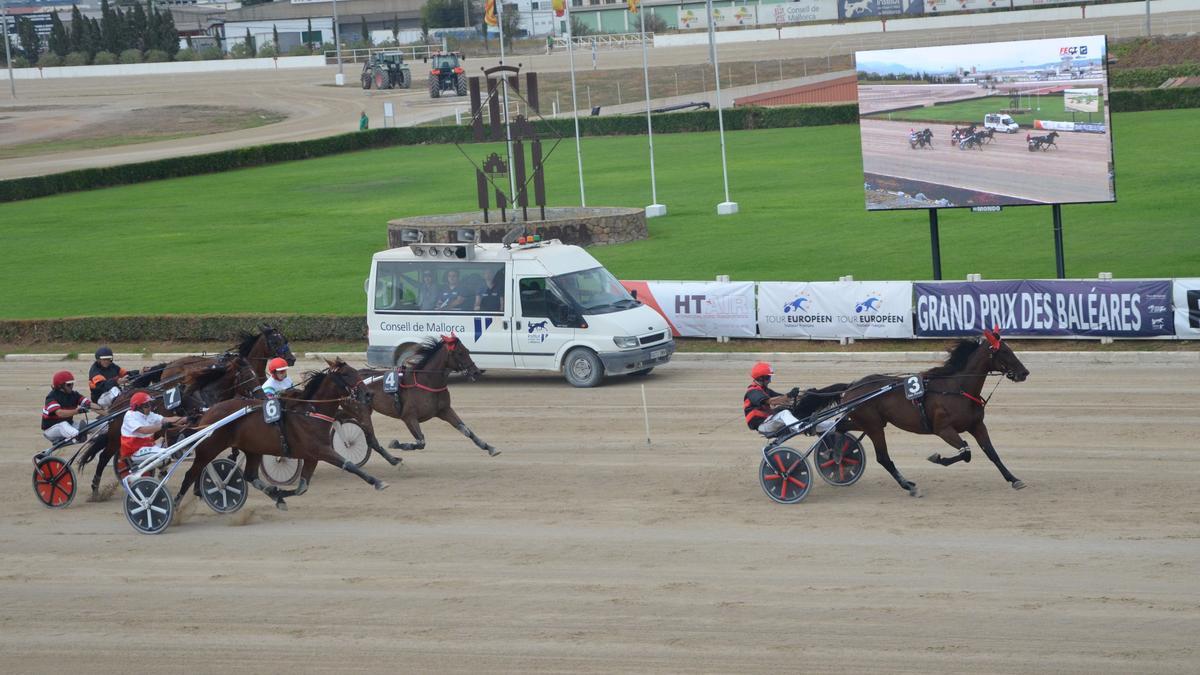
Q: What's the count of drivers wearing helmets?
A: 5